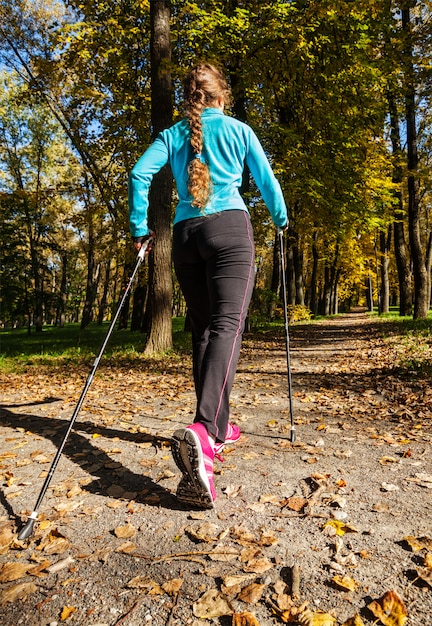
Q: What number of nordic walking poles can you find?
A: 2